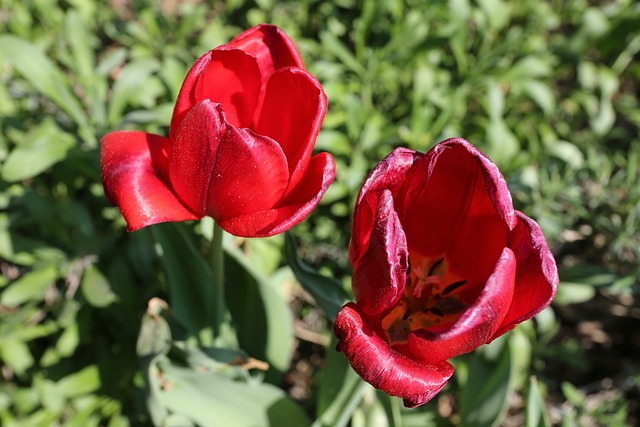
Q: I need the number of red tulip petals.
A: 12